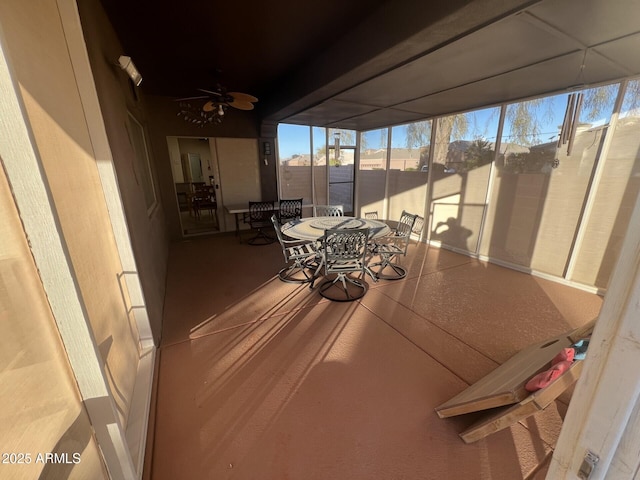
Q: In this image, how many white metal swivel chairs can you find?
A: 4